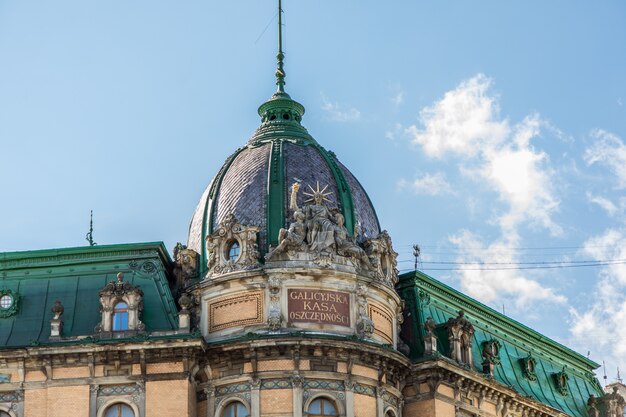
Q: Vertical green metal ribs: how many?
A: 3